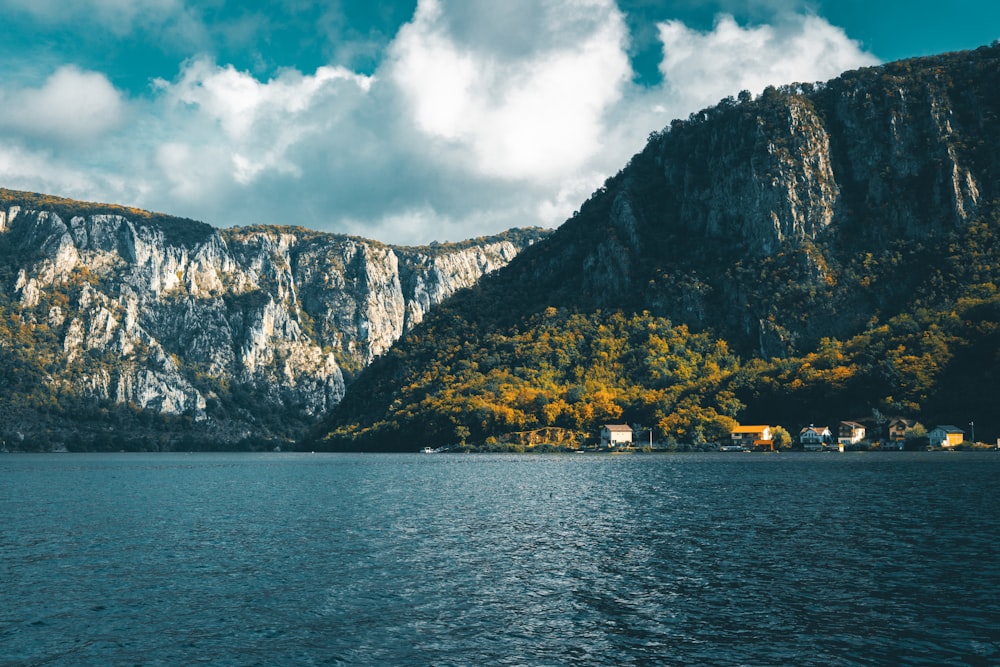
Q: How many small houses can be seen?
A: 6